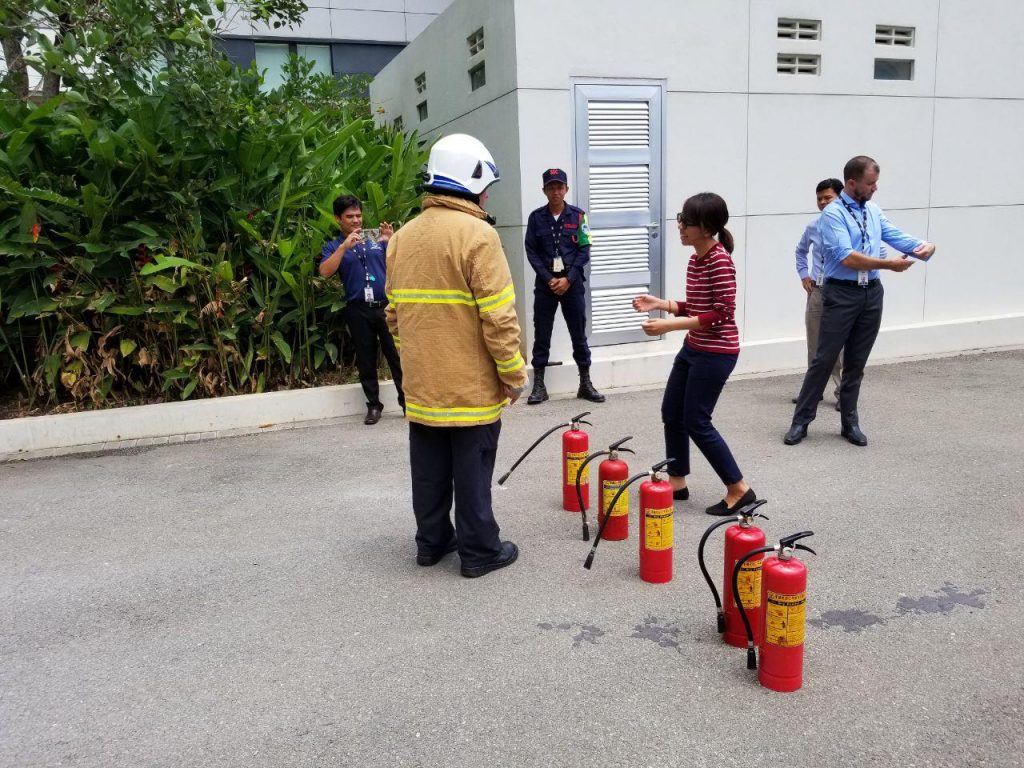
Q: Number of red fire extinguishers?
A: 5